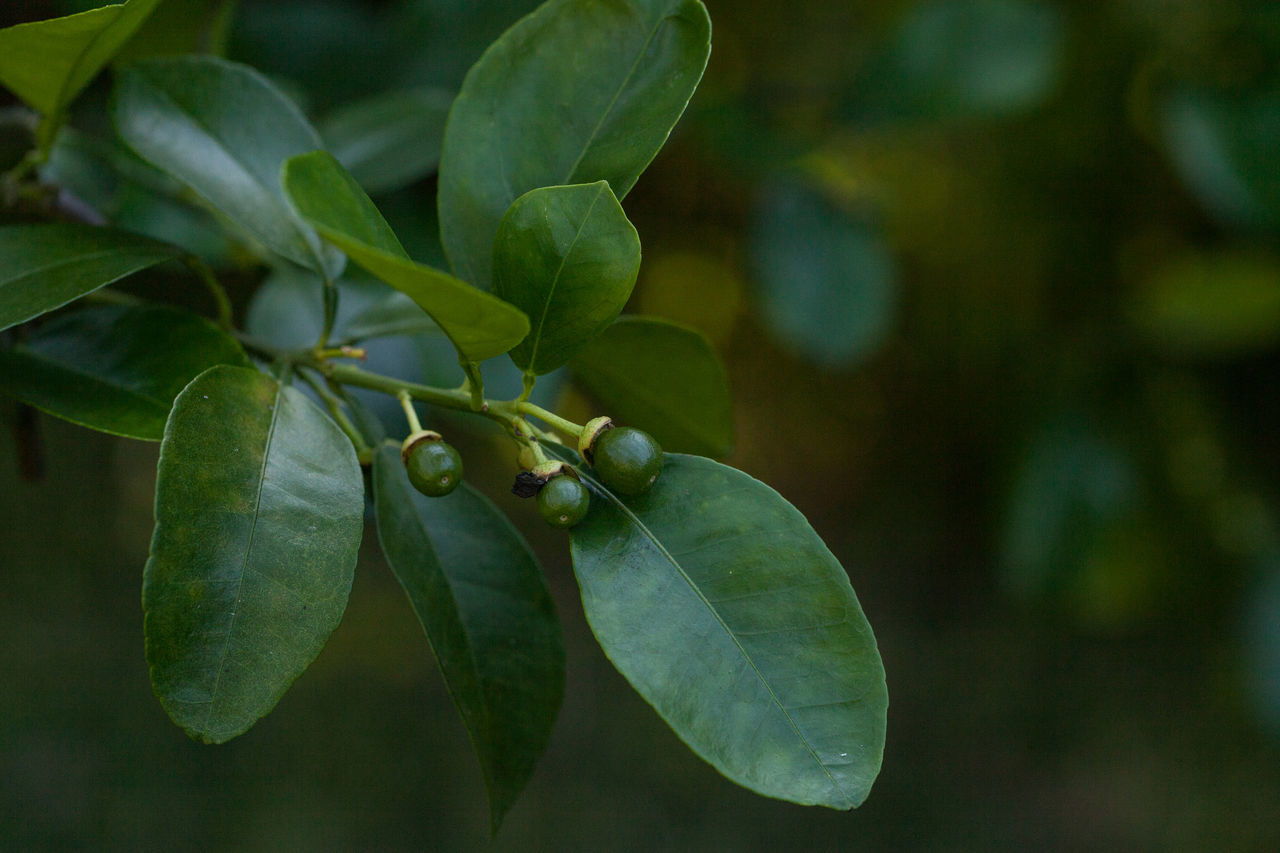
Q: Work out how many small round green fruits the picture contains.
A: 3